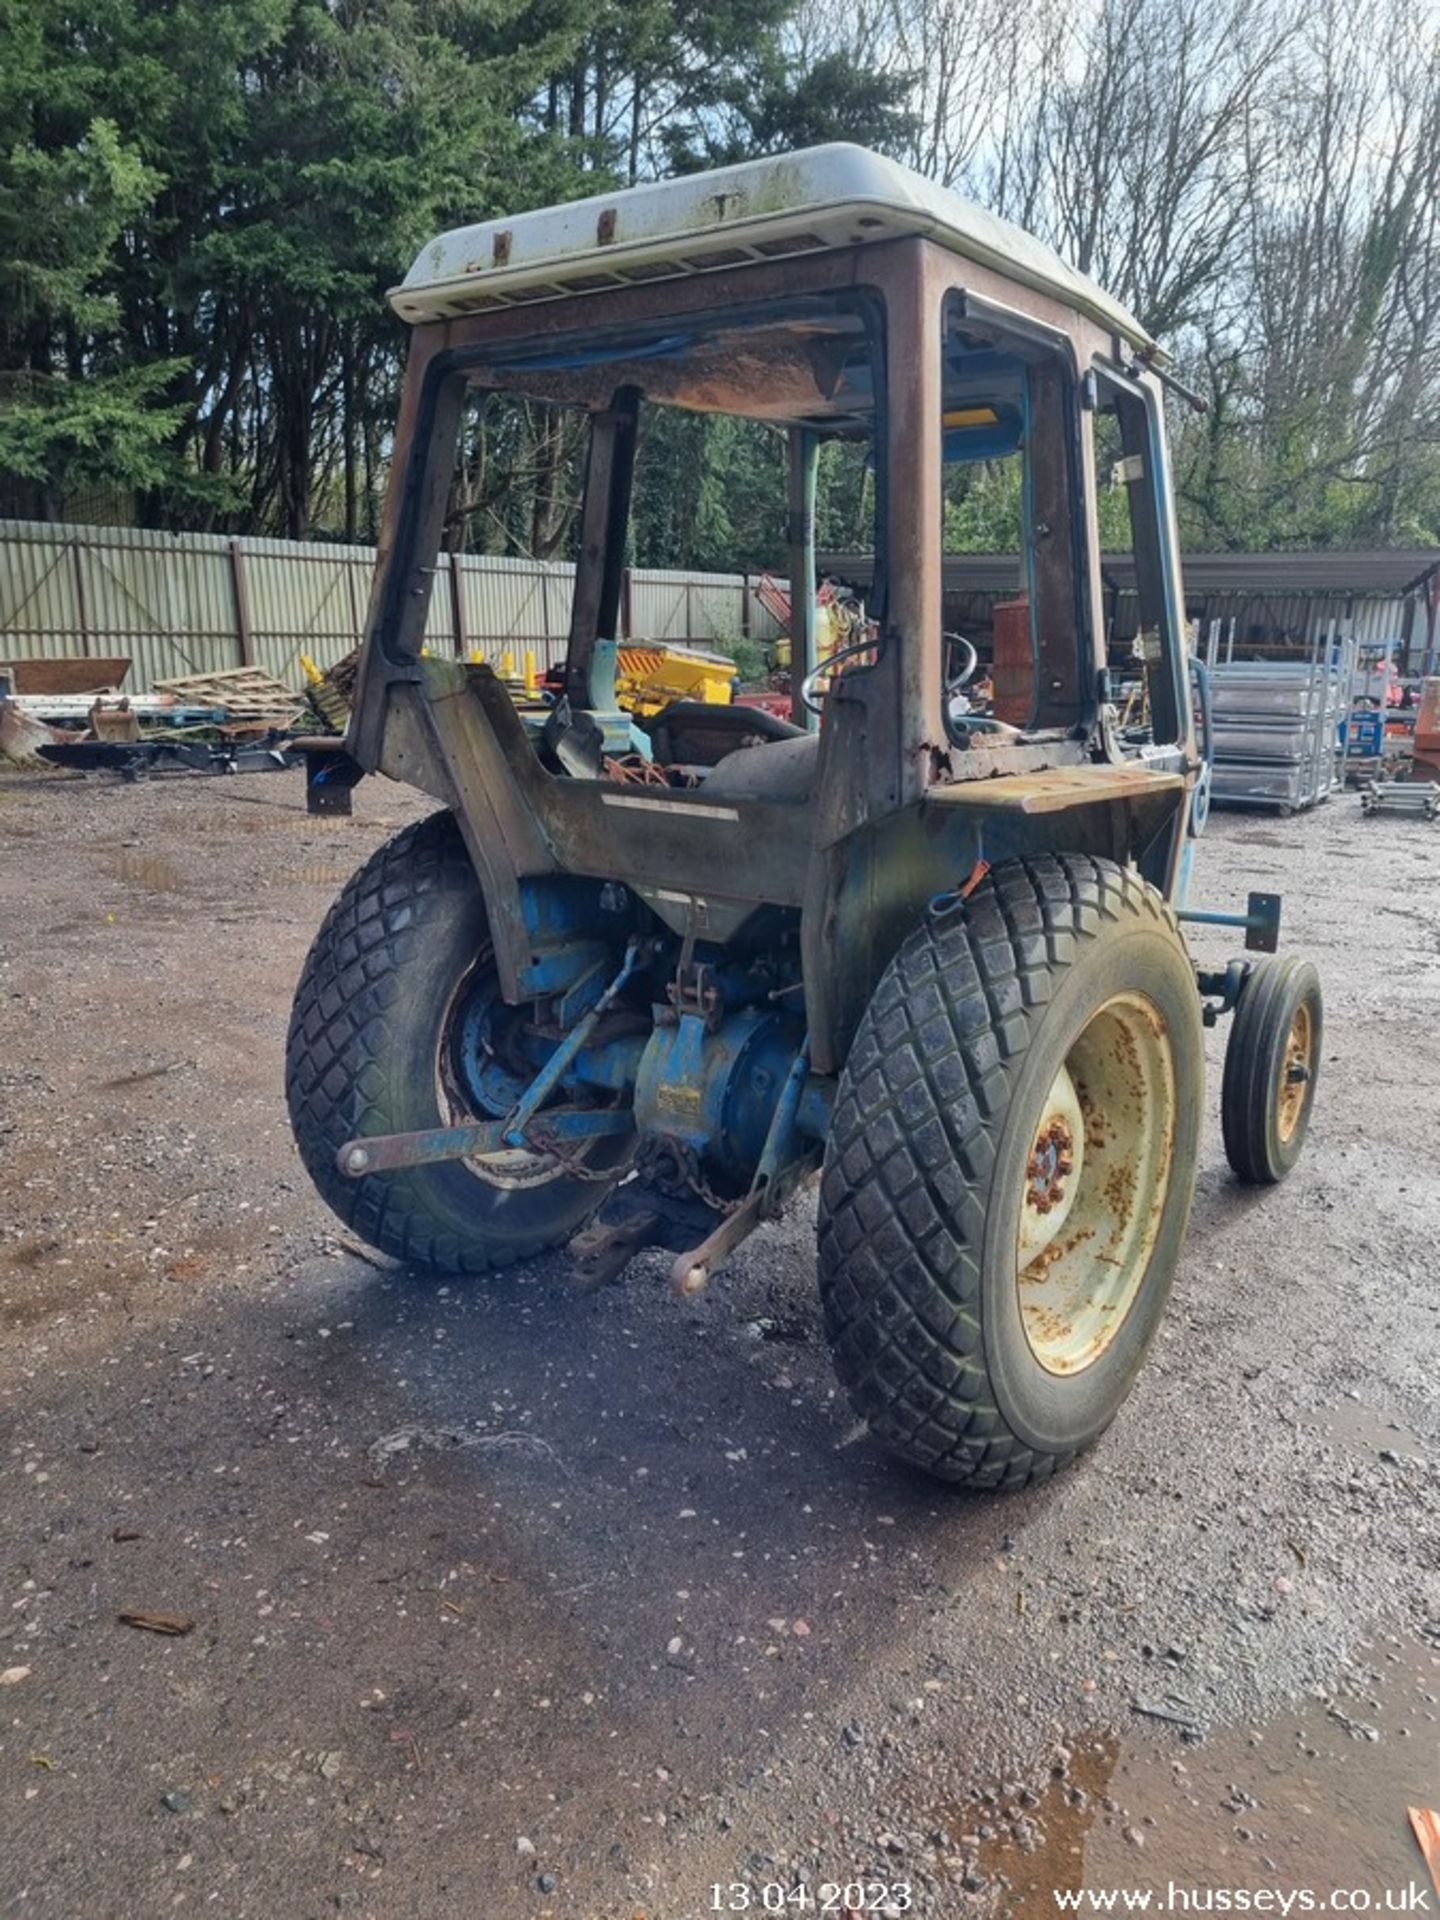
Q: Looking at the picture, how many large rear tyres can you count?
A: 2